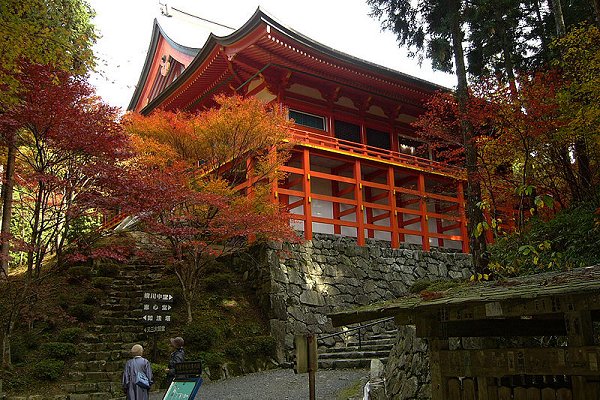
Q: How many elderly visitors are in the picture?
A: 2